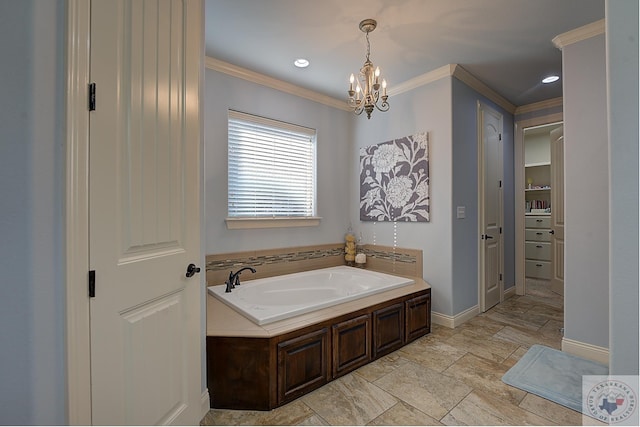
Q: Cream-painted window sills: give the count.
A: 1